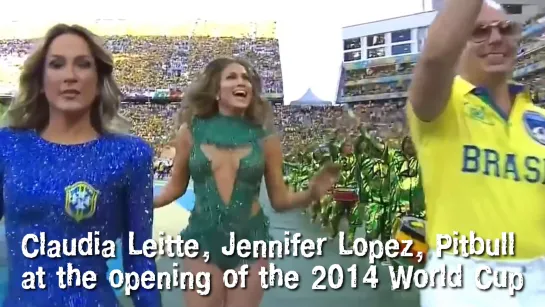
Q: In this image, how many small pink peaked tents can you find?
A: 0